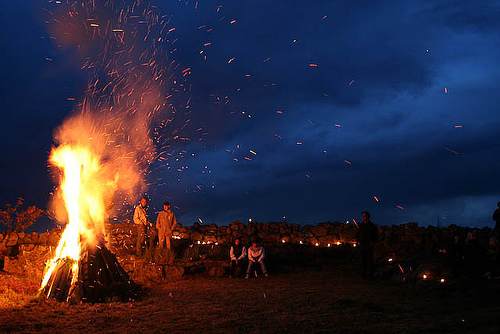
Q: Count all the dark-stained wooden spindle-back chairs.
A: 0